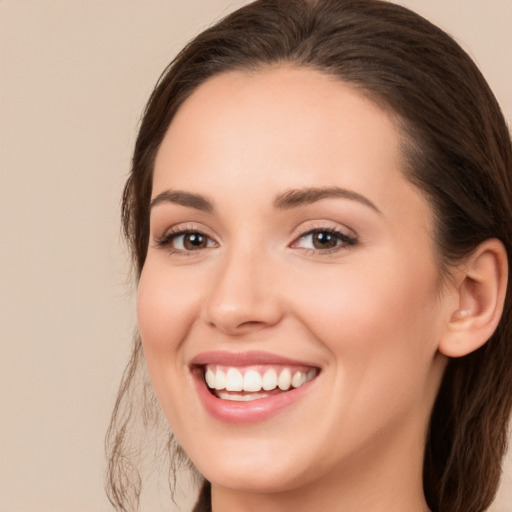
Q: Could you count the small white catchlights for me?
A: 4